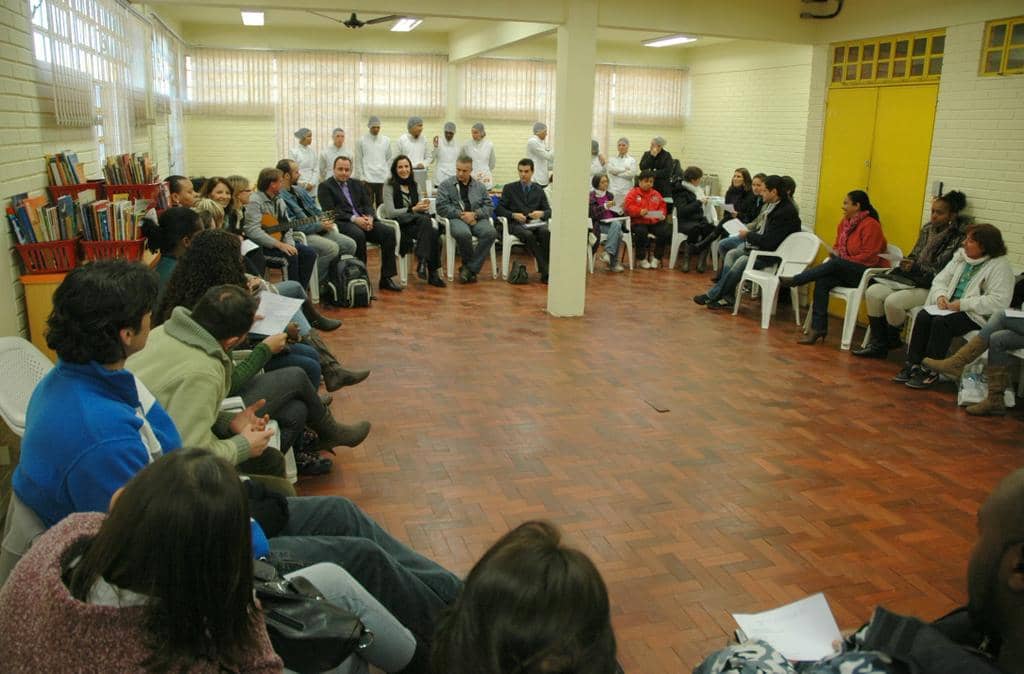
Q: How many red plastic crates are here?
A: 4